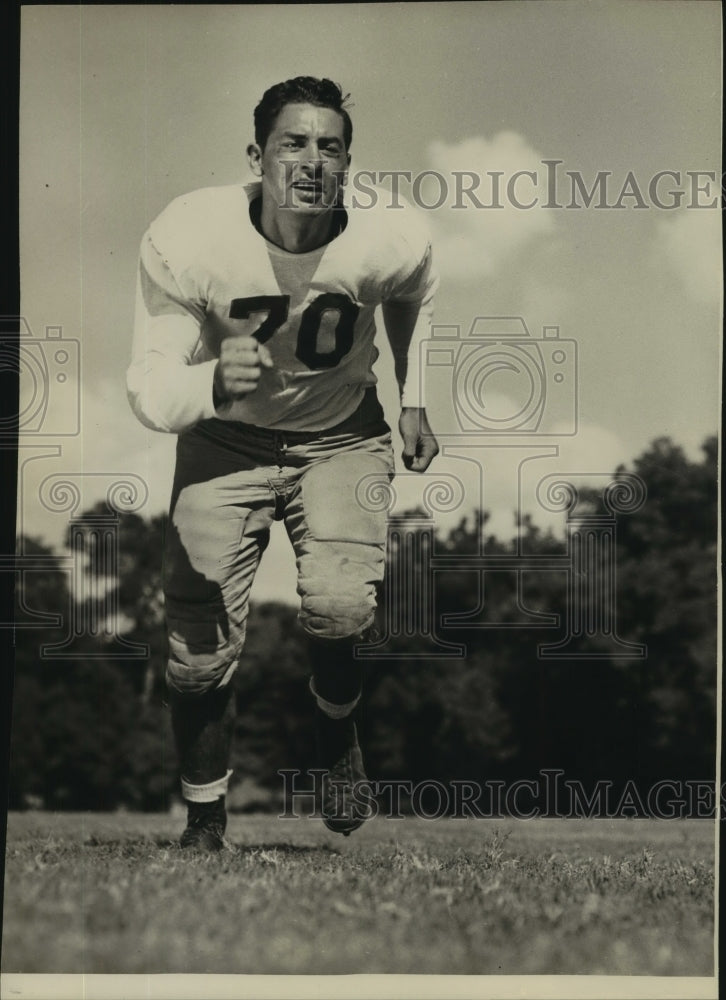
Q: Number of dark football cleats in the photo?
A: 2